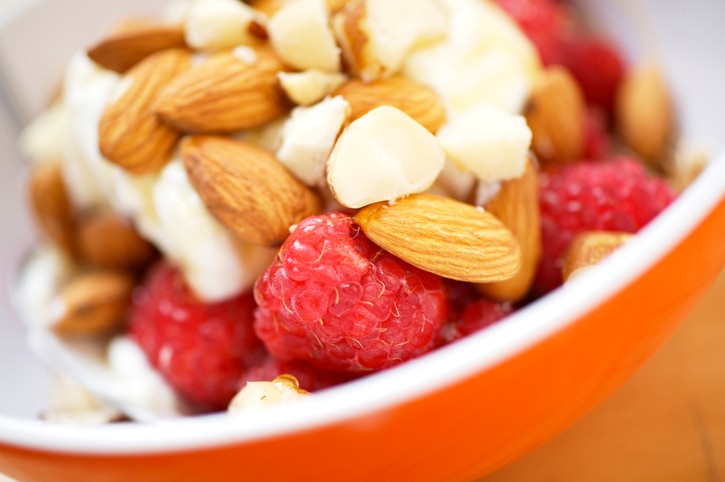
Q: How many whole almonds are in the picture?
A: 12